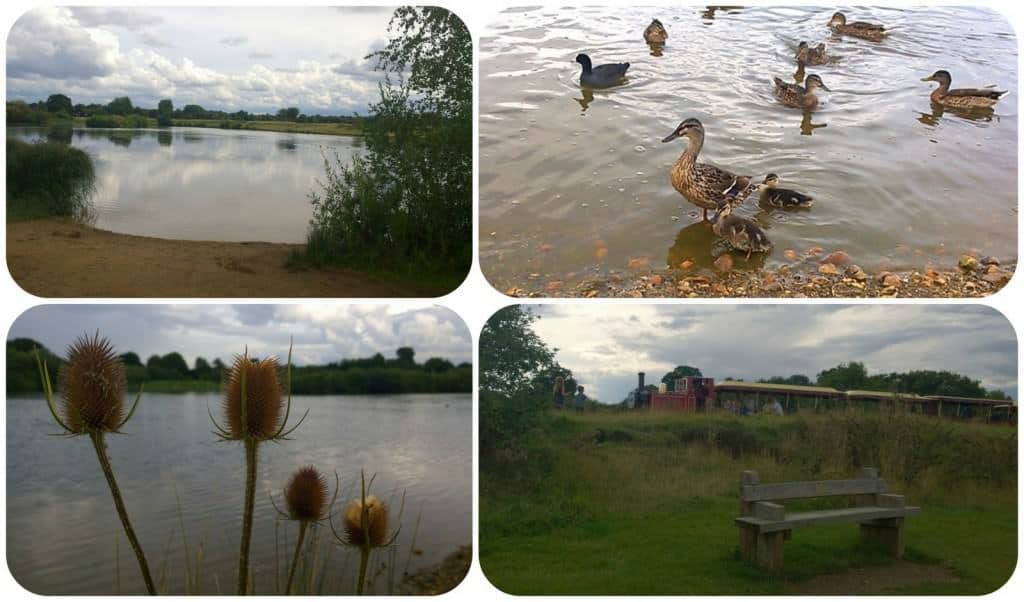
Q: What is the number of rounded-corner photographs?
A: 4